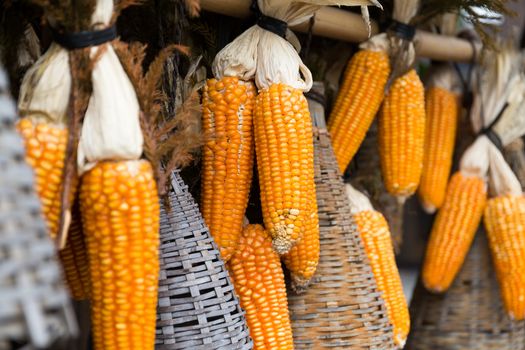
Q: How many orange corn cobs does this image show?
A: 13